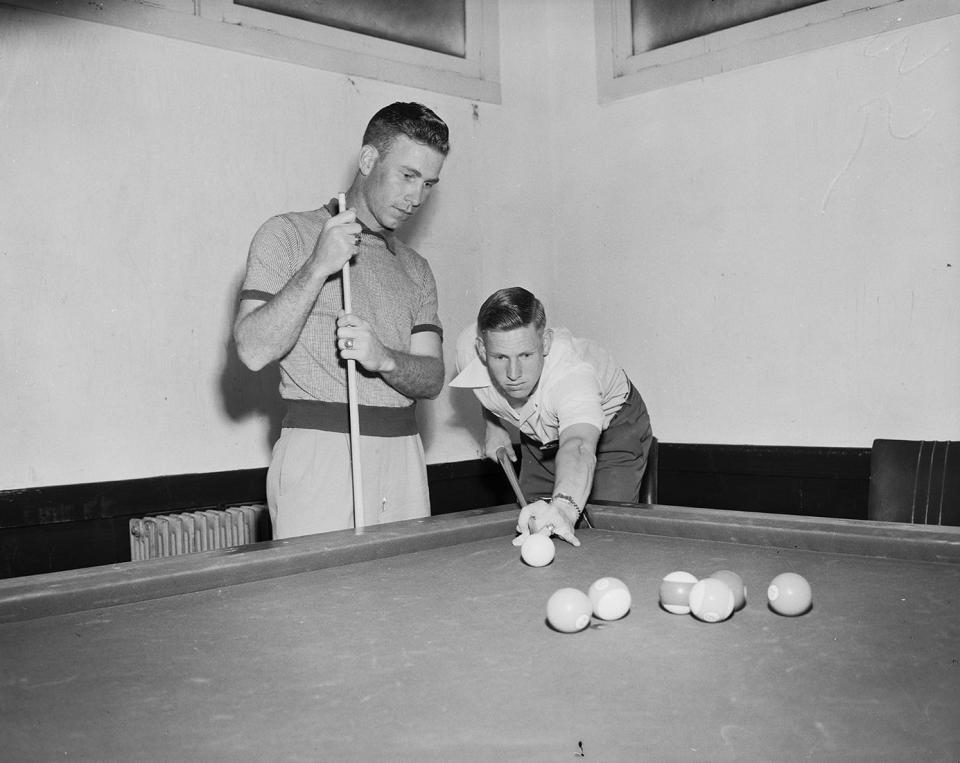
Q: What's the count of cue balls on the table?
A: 1